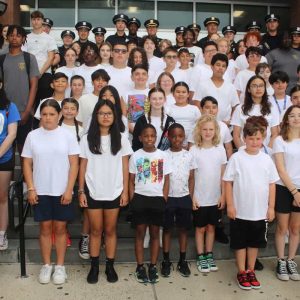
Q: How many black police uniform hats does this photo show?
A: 14